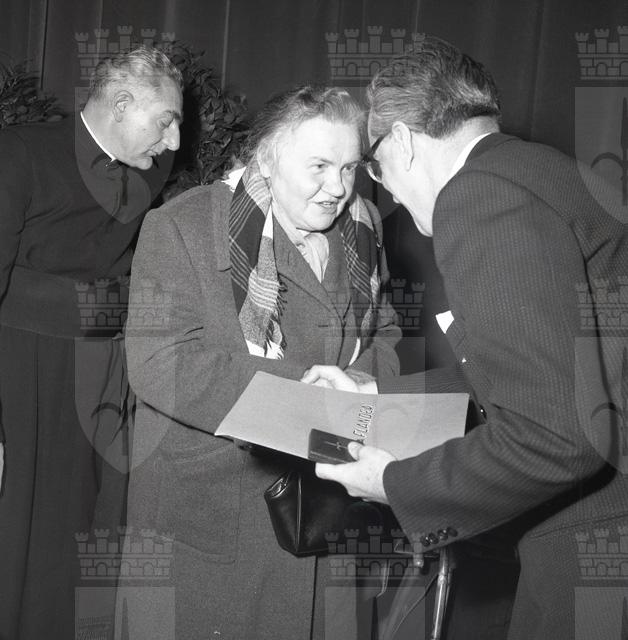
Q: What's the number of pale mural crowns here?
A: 9